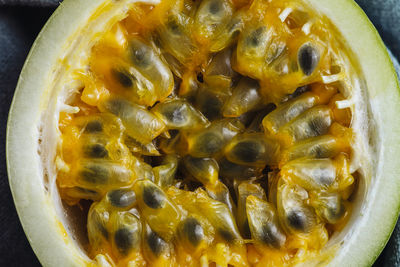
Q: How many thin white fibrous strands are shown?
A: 5